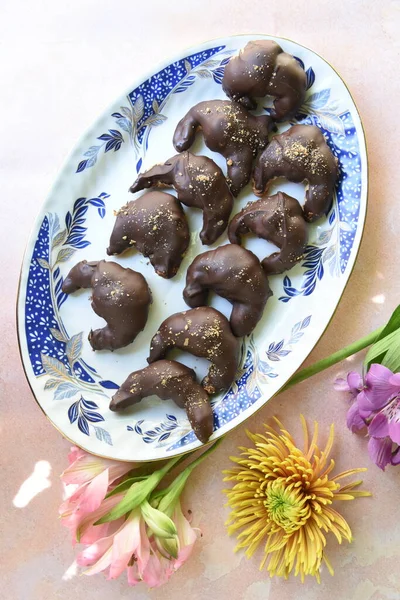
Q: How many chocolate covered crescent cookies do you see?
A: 10